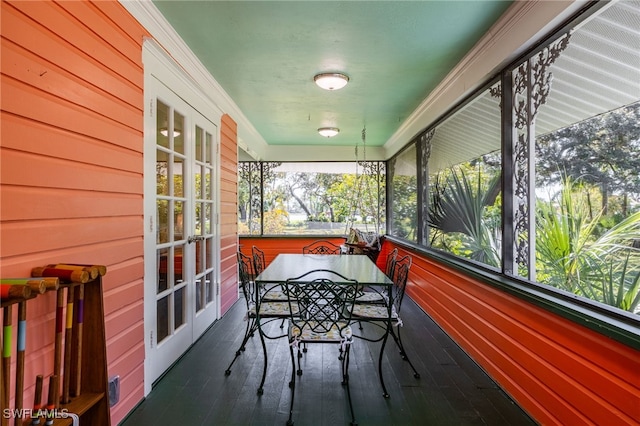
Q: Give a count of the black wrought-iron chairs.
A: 6